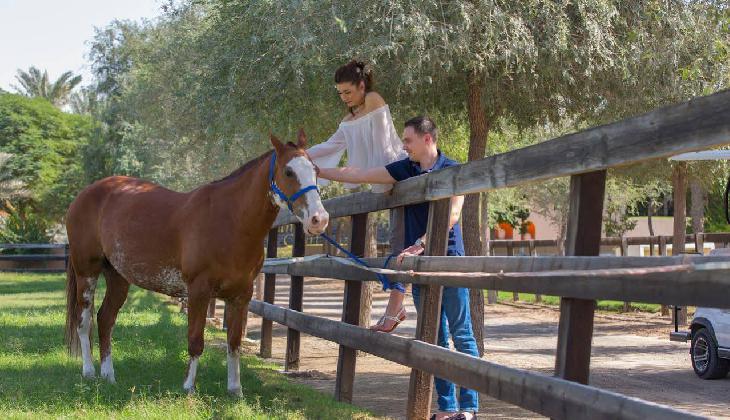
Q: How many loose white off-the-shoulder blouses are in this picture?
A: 1